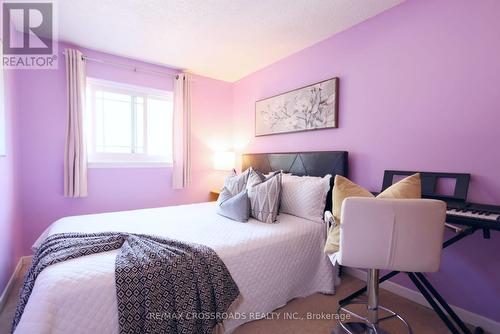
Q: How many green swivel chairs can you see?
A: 0